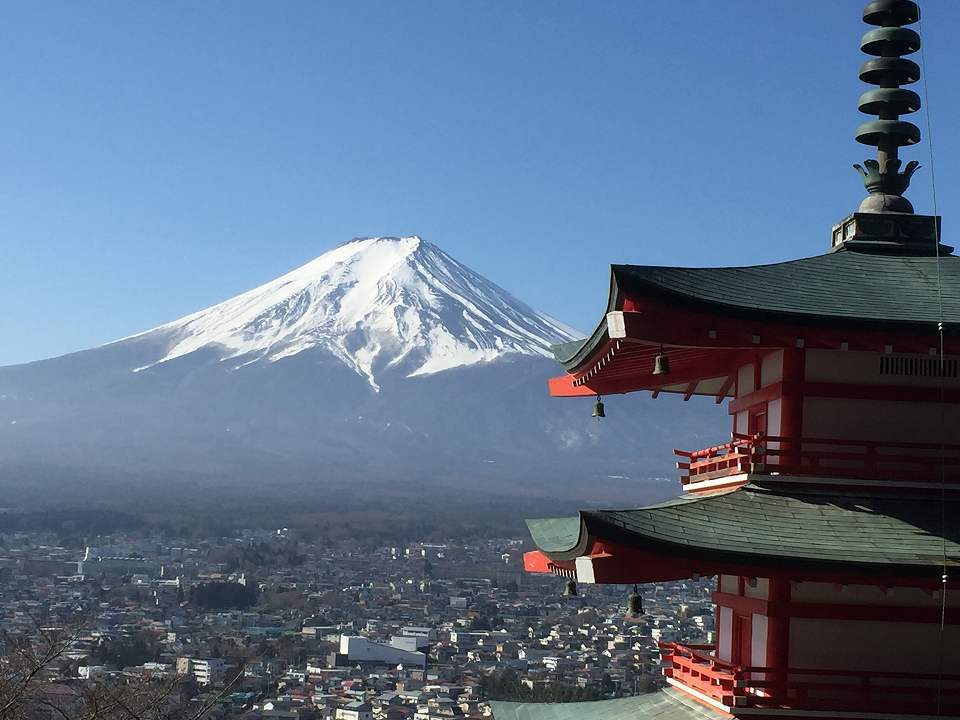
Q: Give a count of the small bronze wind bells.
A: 4